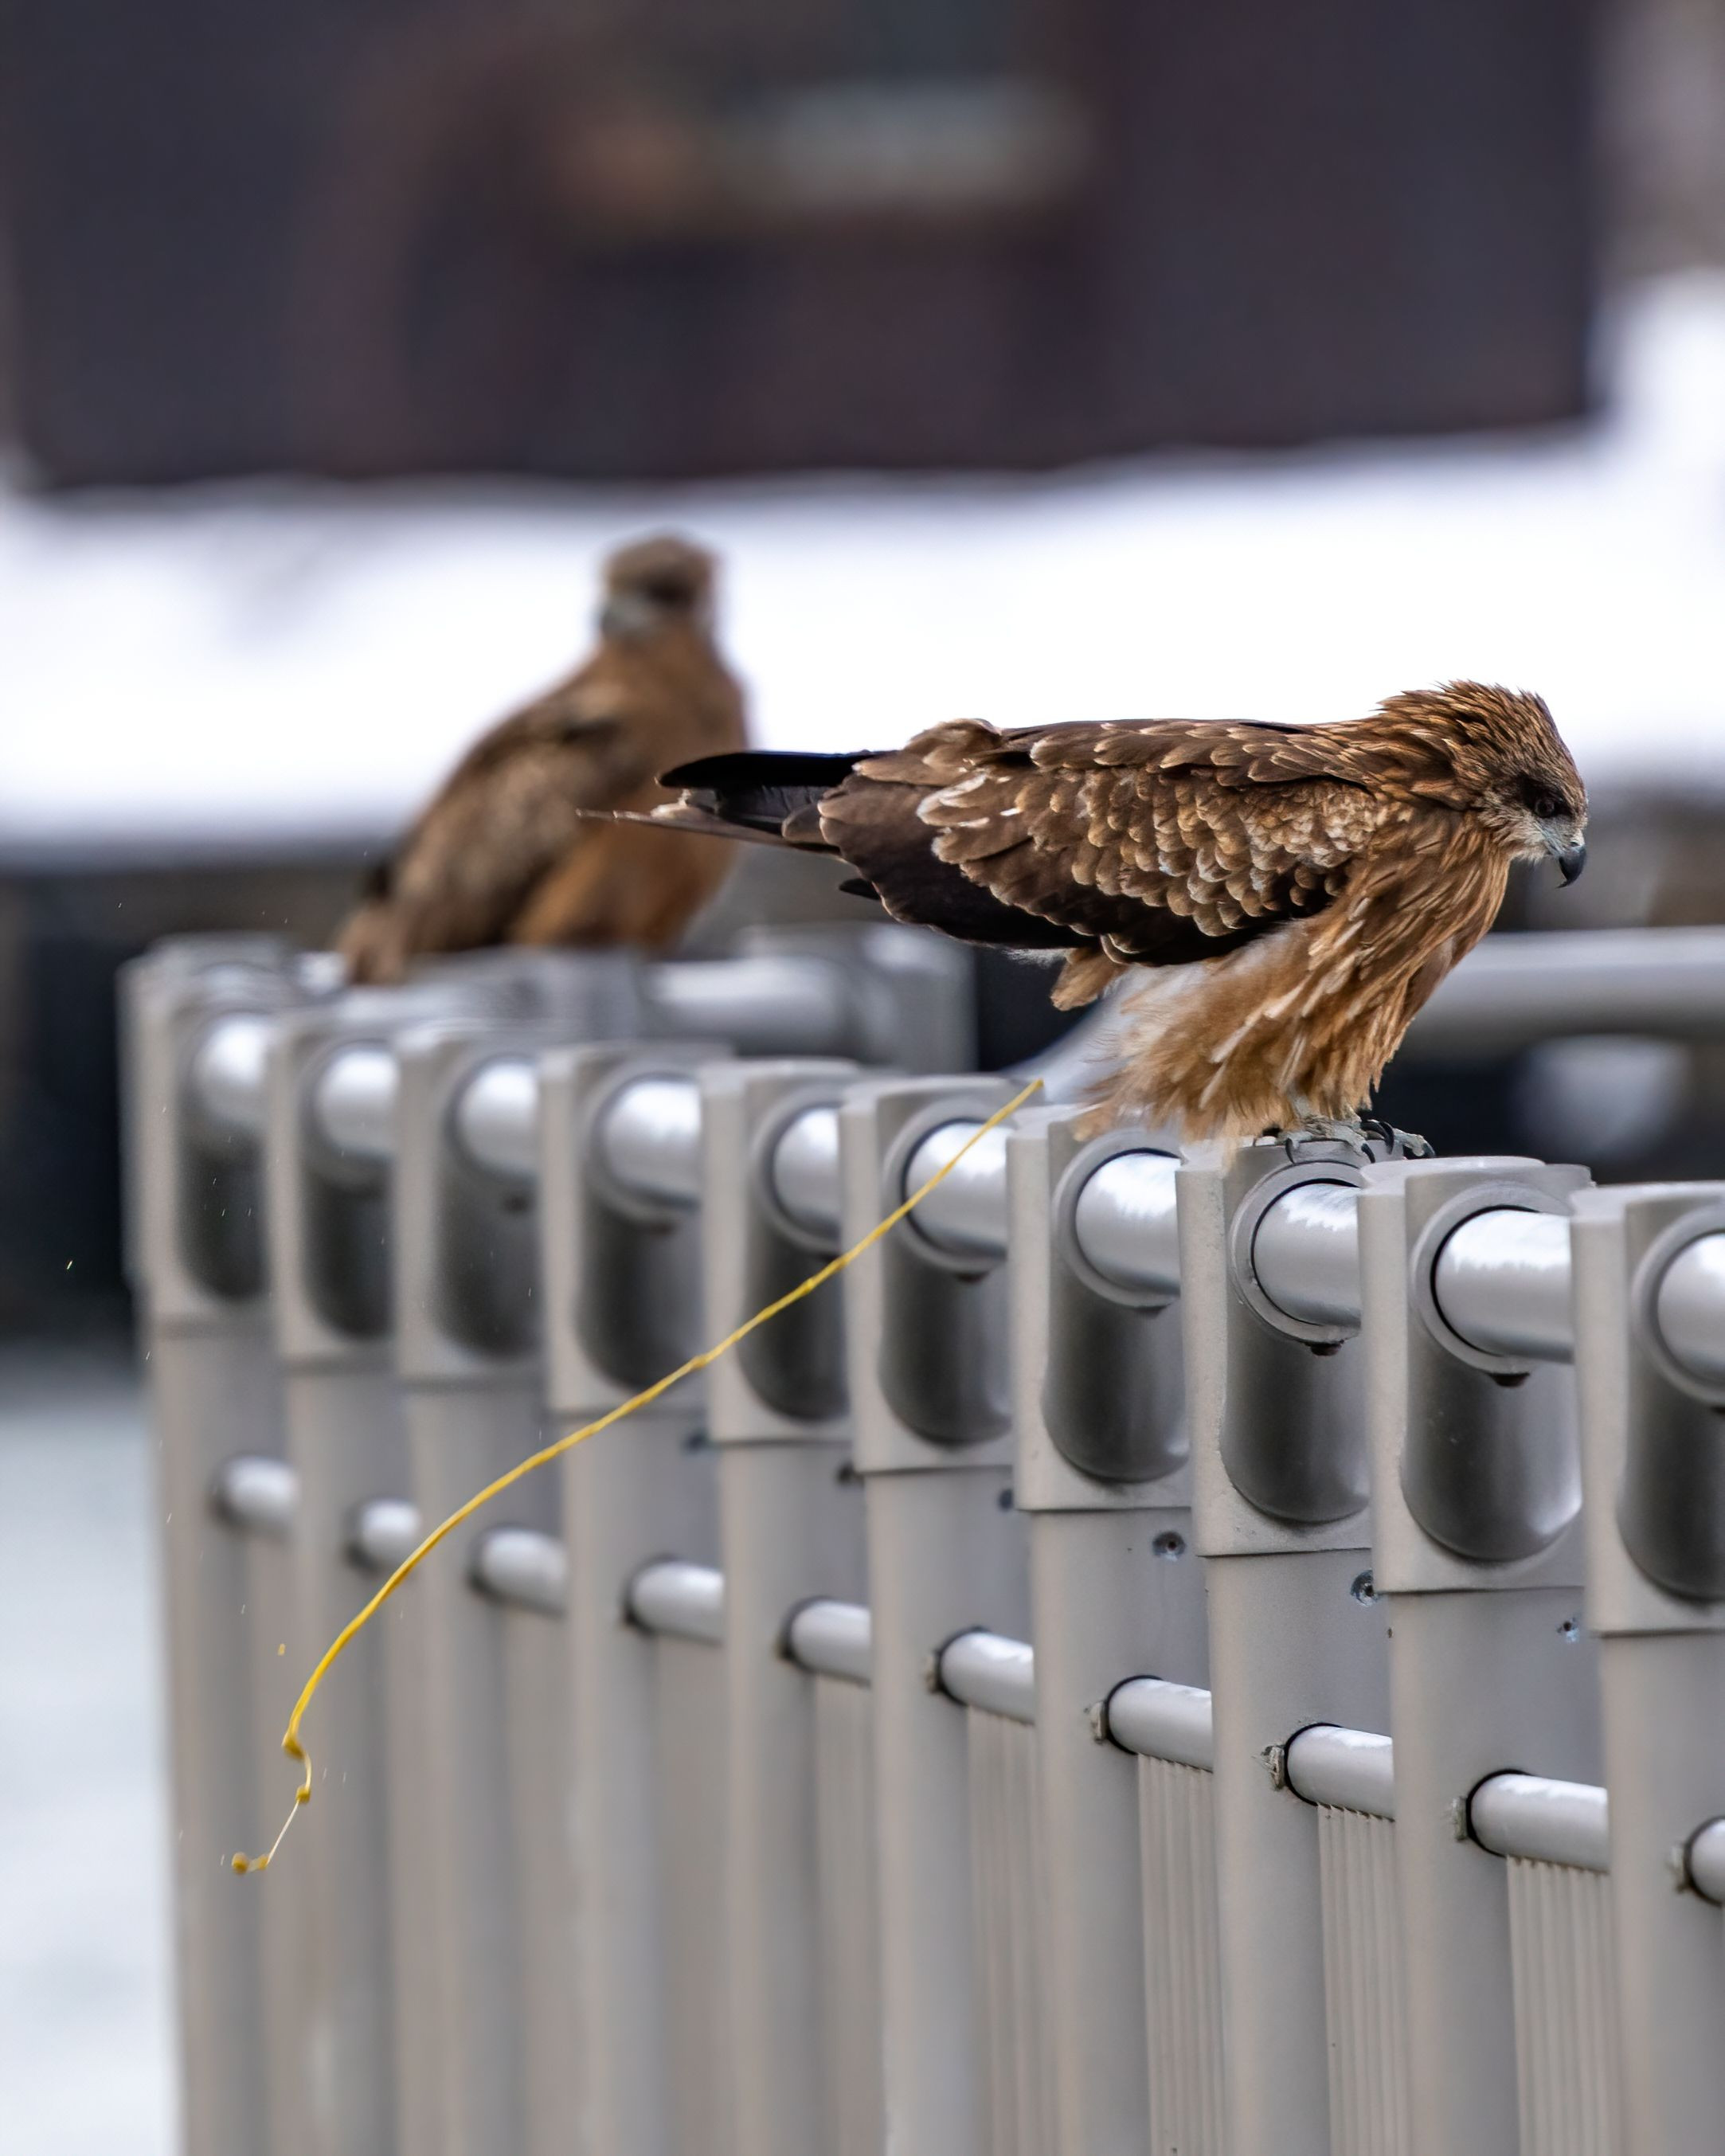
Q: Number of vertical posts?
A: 10